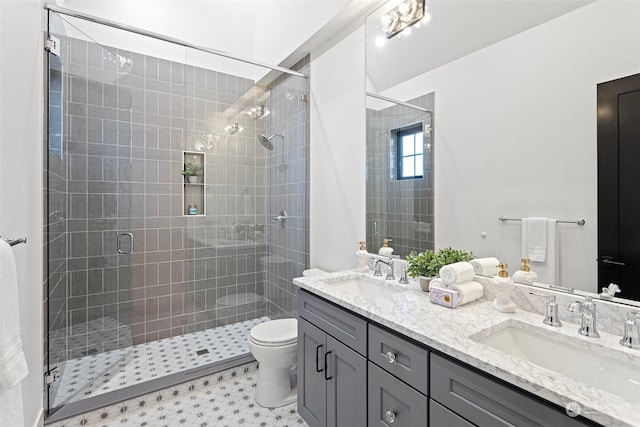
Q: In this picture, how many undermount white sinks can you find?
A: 2